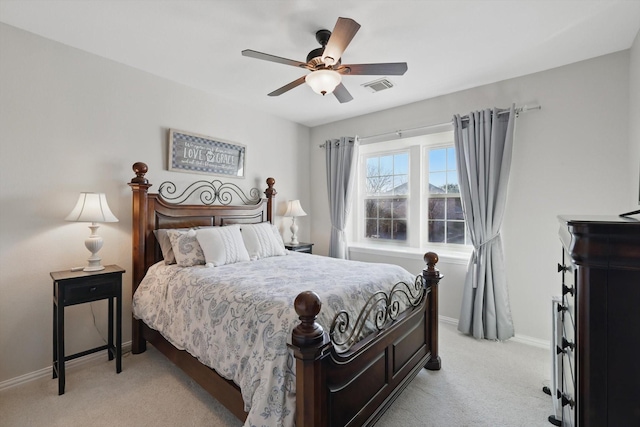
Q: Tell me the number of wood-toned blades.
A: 5